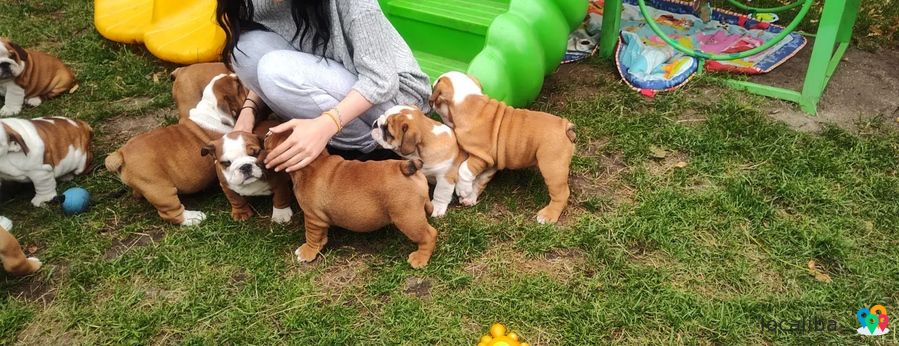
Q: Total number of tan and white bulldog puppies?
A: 9